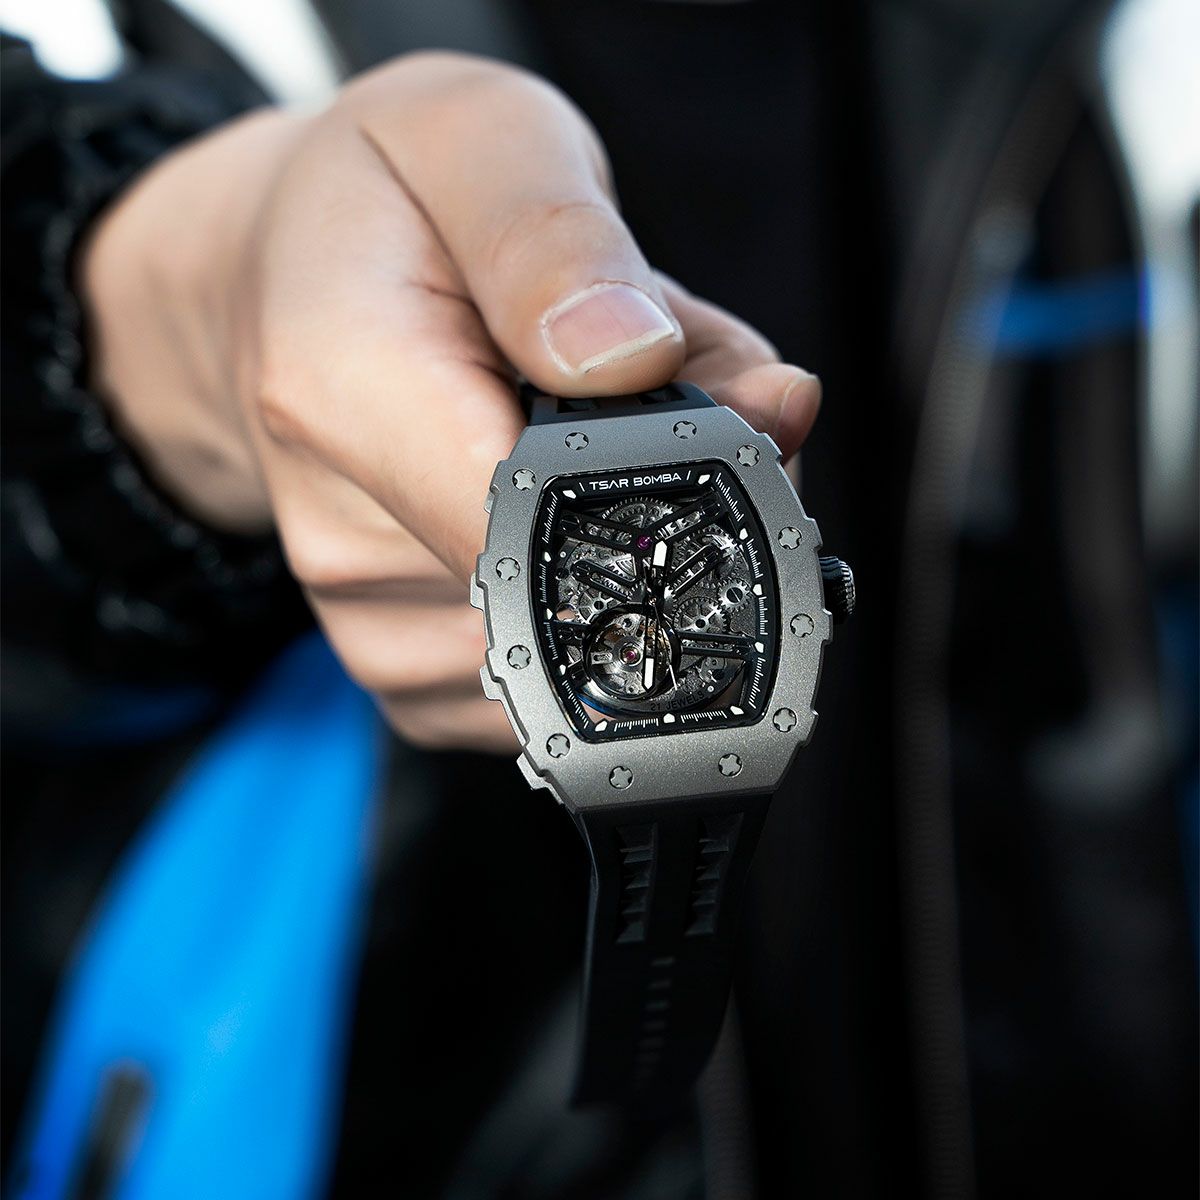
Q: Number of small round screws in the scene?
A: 12